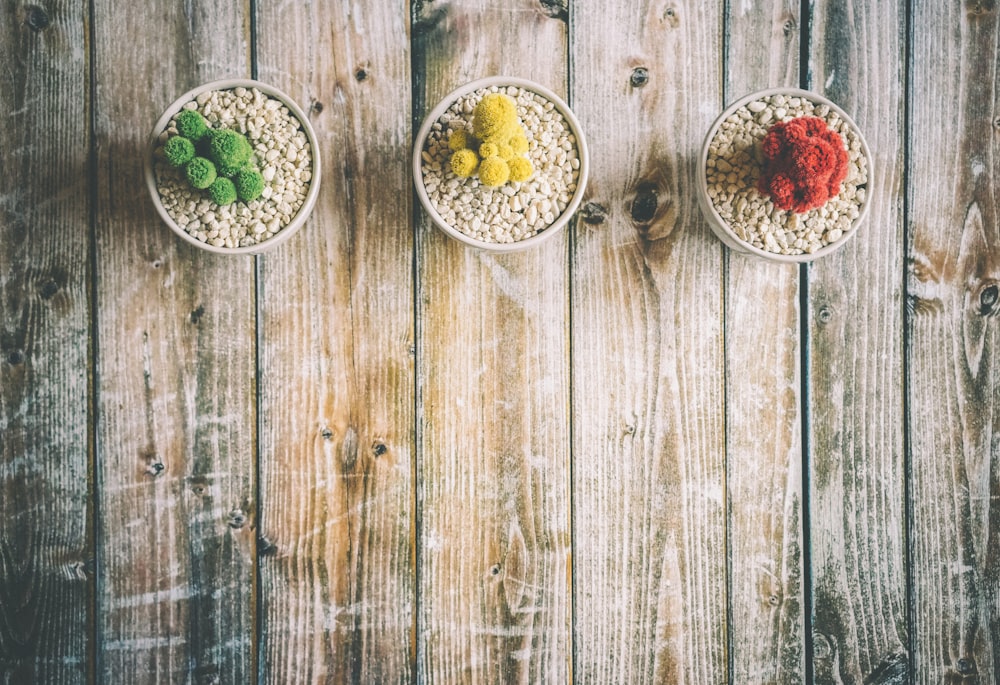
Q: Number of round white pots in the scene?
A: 3